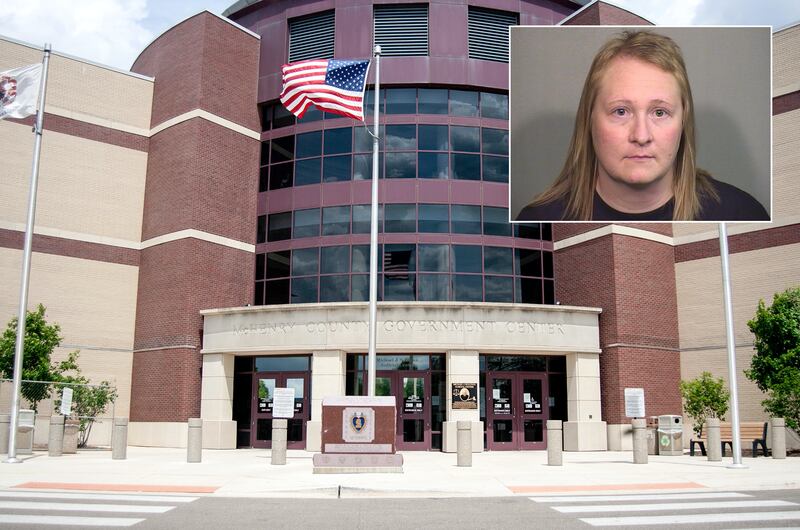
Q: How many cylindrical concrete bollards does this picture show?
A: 10